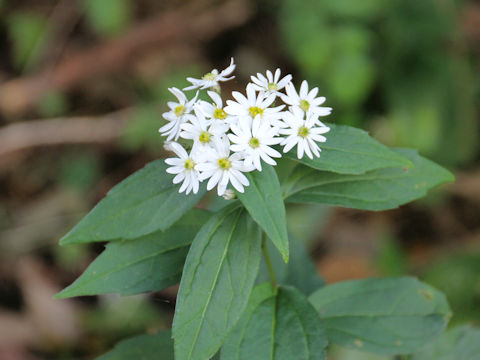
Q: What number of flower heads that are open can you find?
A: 11